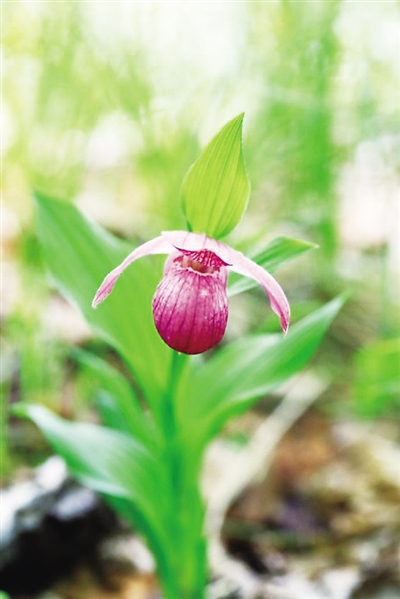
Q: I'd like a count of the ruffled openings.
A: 1